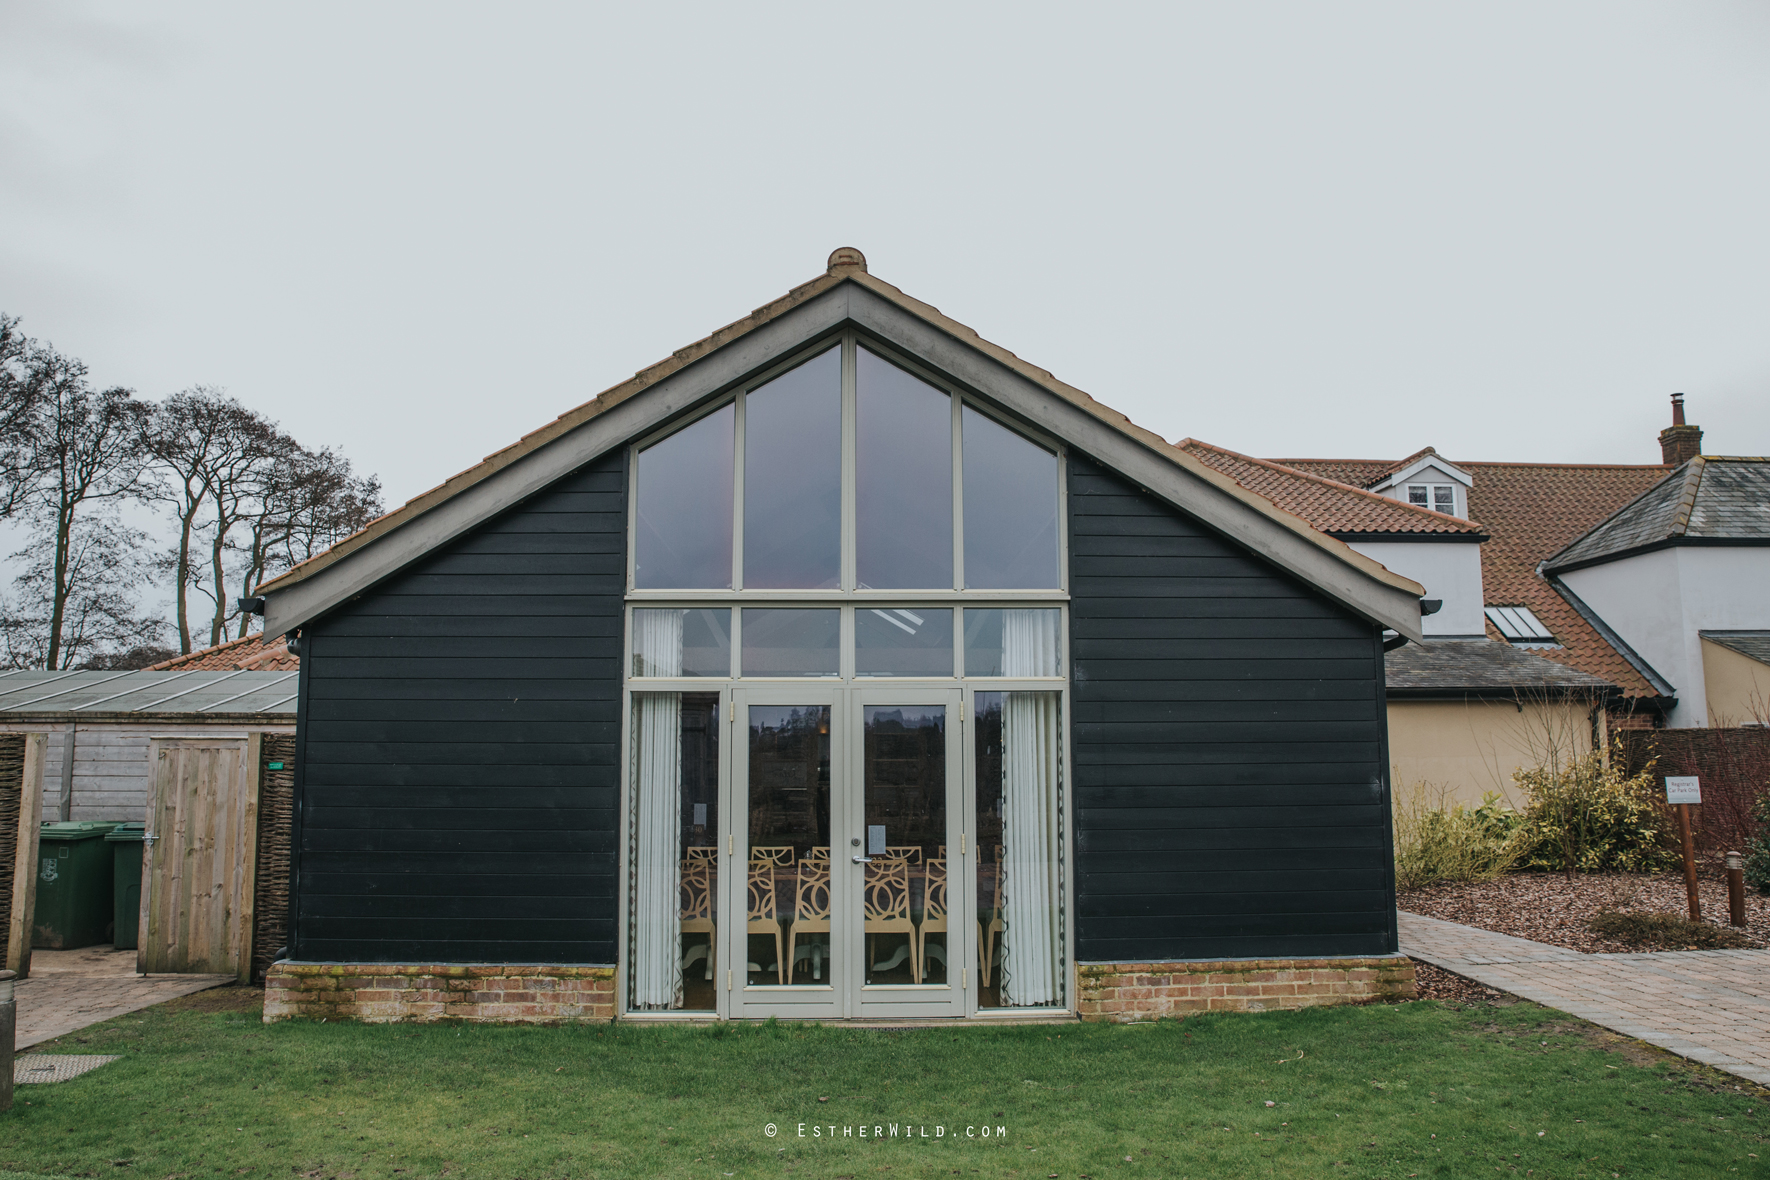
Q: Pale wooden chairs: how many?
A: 12